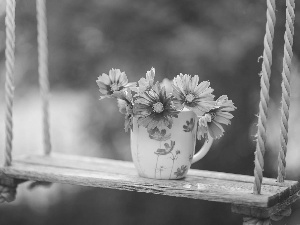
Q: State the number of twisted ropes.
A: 4